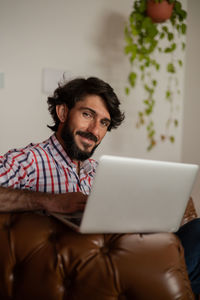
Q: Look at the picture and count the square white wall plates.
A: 1